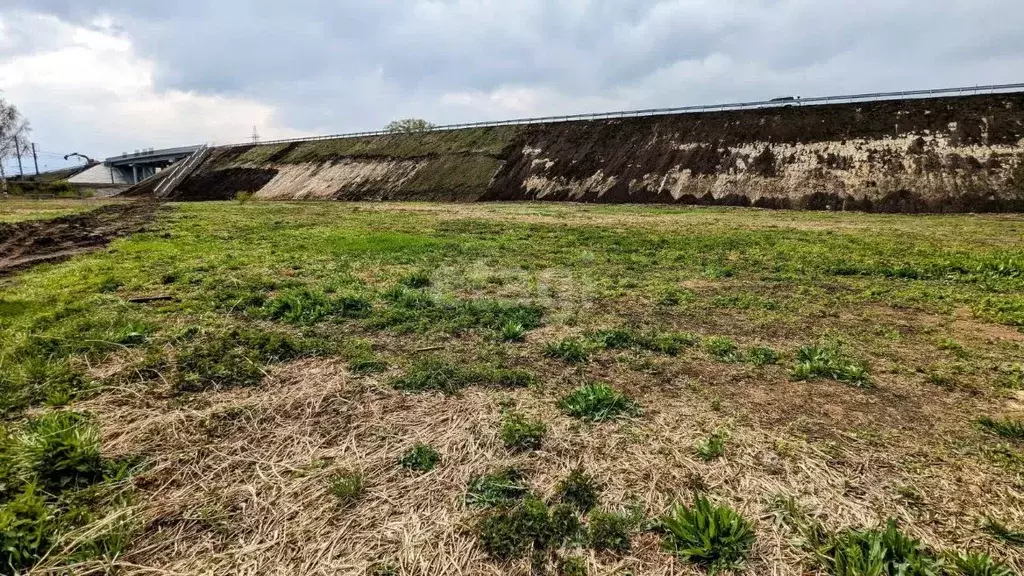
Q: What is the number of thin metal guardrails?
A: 1